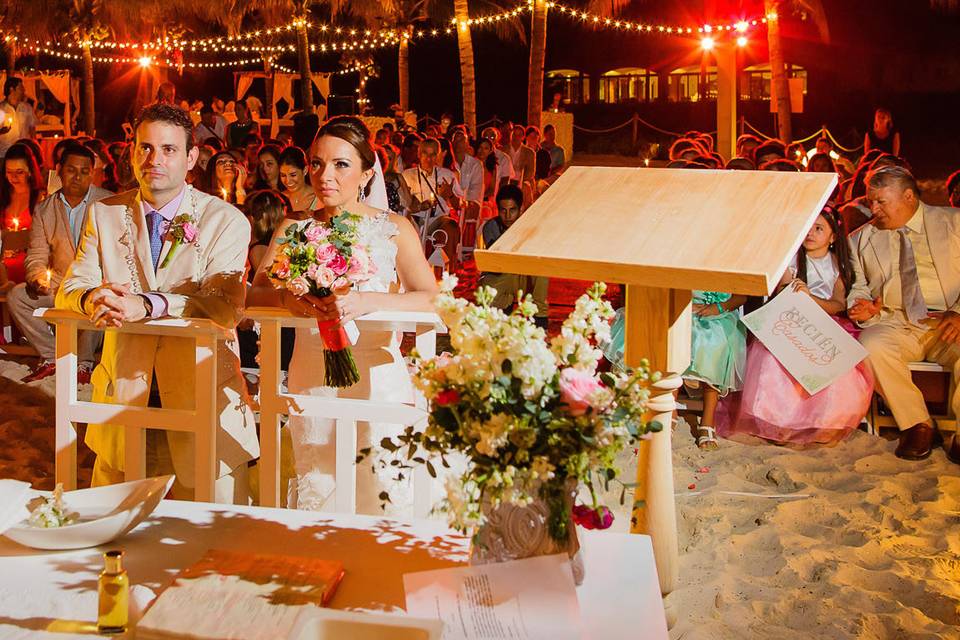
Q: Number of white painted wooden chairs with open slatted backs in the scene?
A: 2